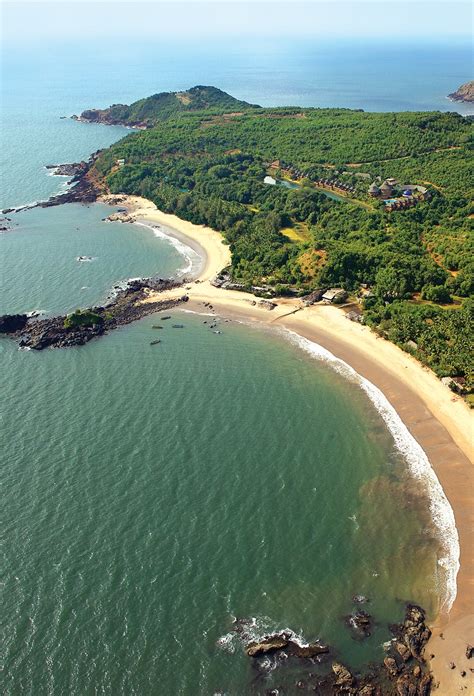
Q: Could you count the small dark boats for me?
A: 4